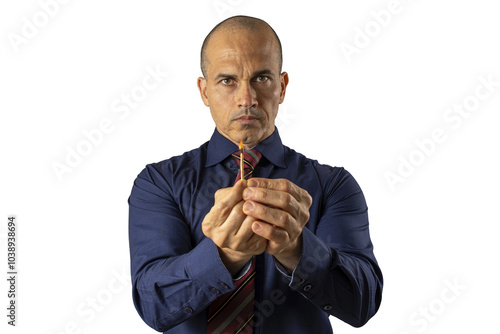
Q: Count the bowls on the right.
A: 0